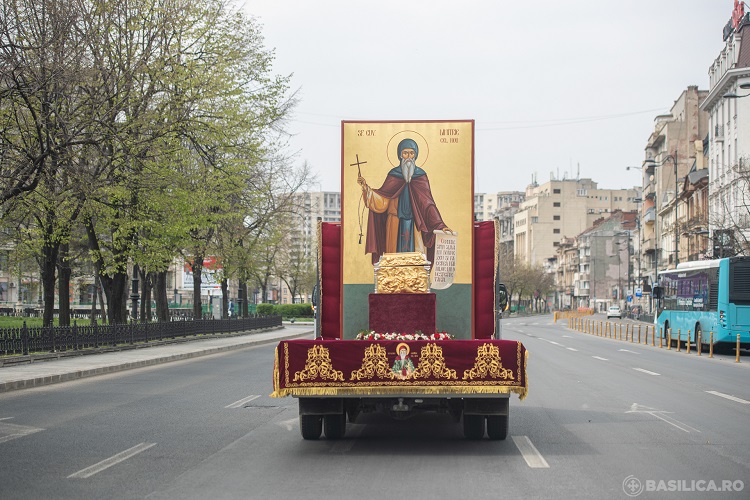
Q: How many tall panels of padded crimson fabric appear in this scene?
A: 2